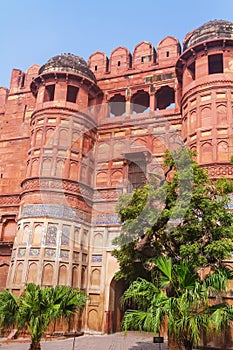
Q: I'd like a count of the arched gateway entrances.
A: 1